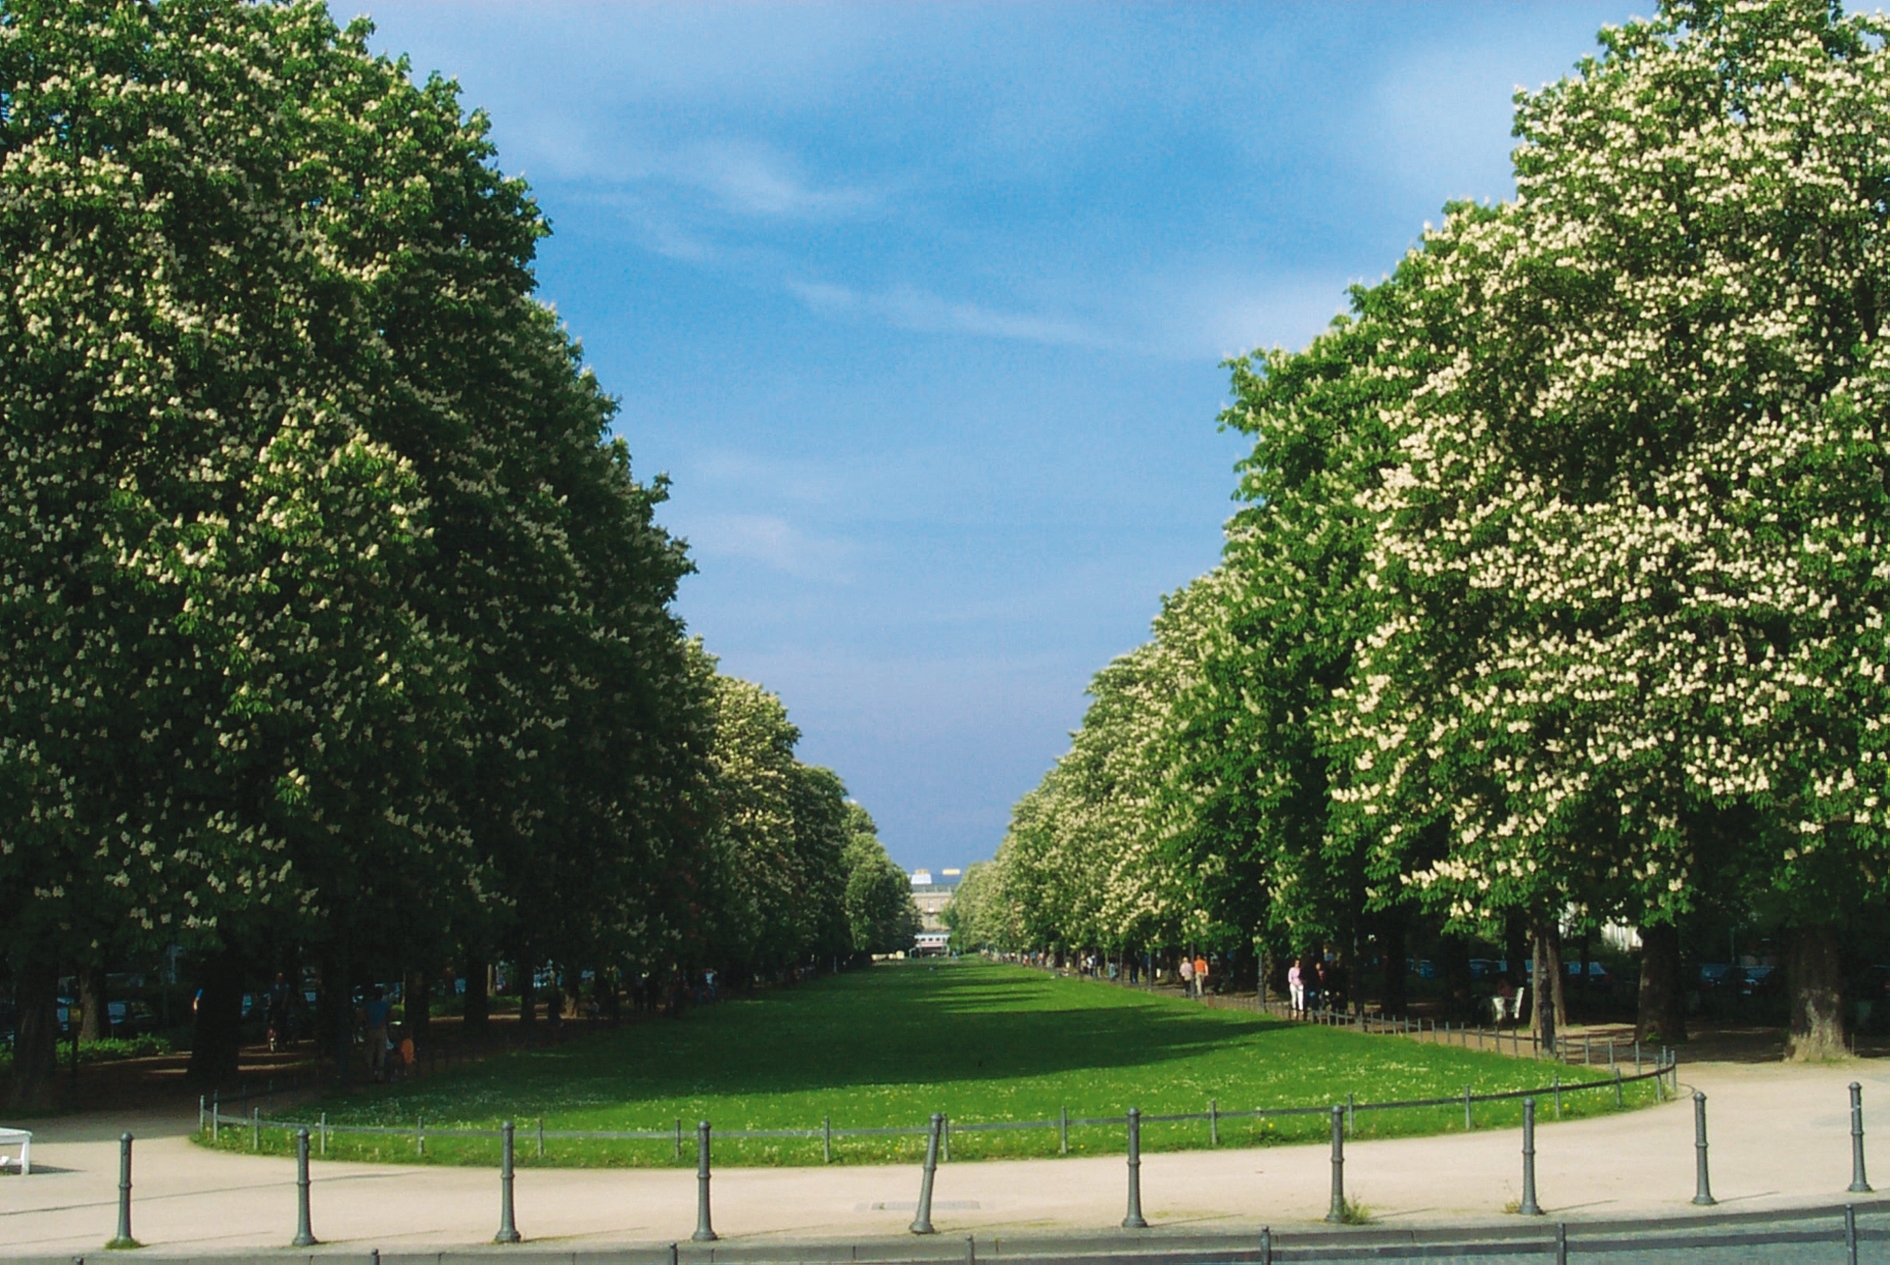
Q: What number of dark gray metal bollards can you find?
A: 10